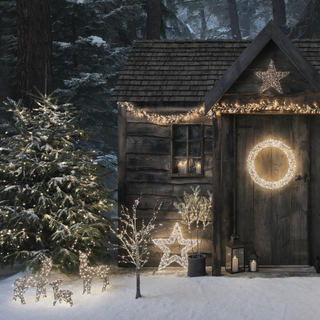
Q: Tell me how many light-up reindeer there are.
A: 3